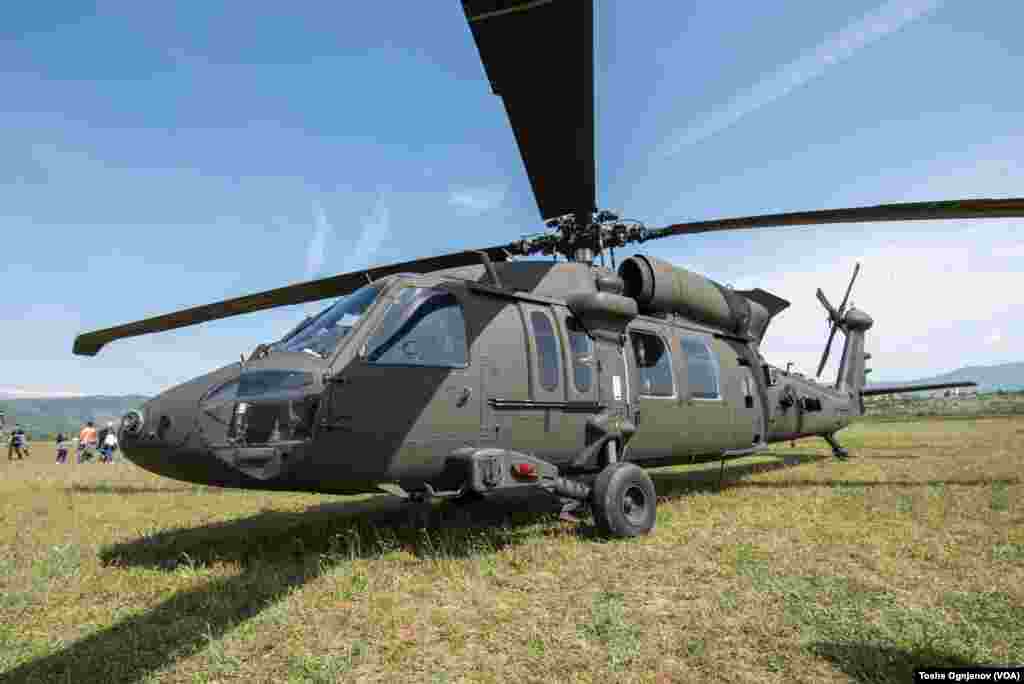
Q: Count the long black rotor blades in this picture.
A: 3